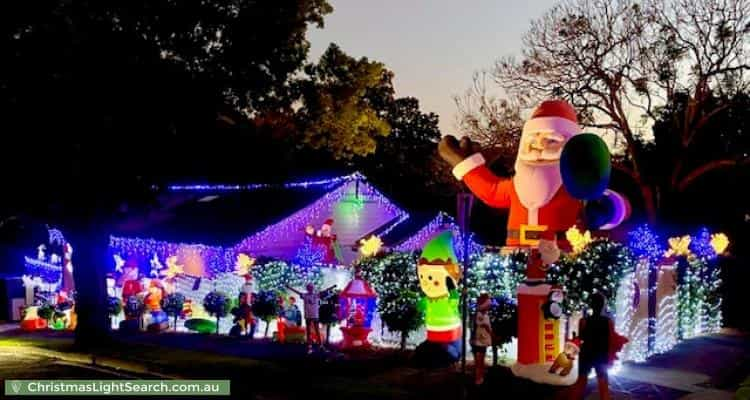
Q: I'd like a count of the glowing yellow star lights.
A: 6